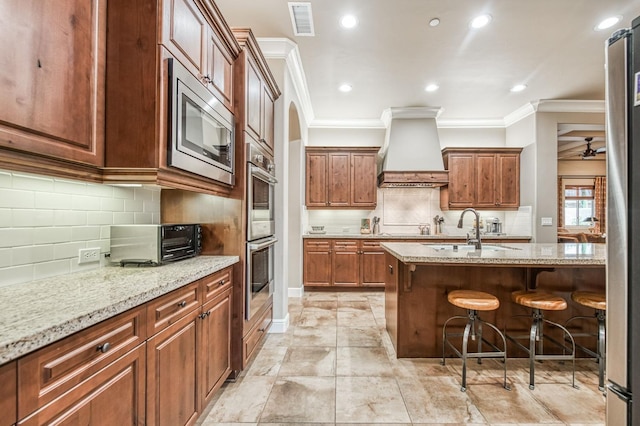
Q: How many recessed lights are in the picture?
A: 6